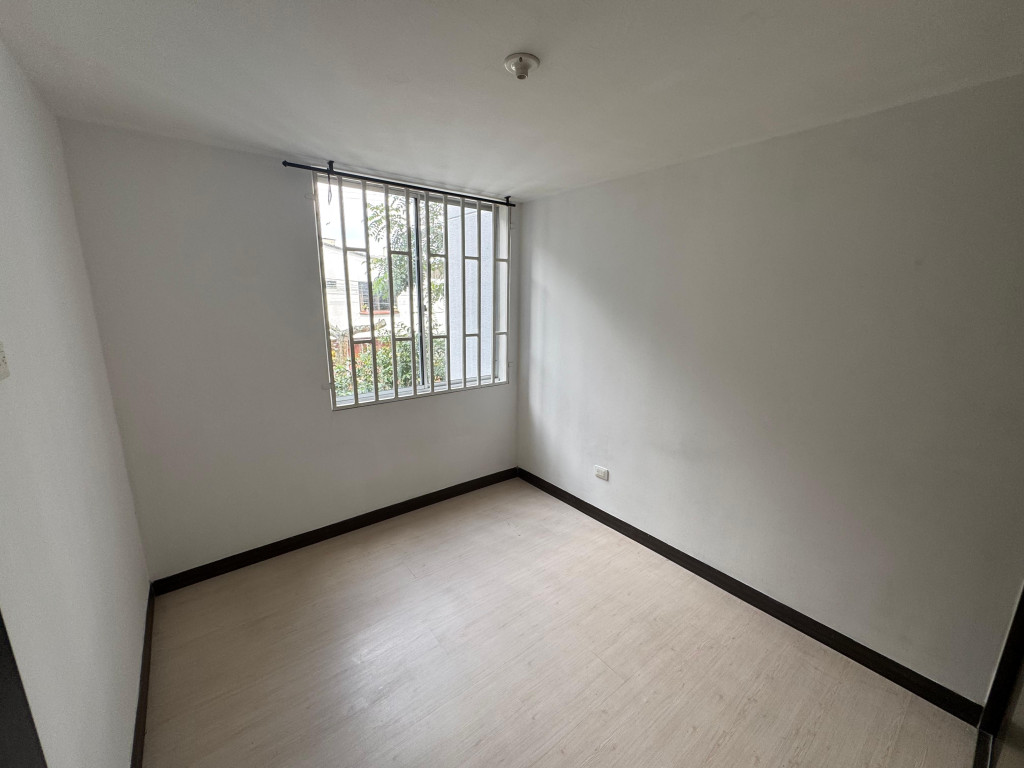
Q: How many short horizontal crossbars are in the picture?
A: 10